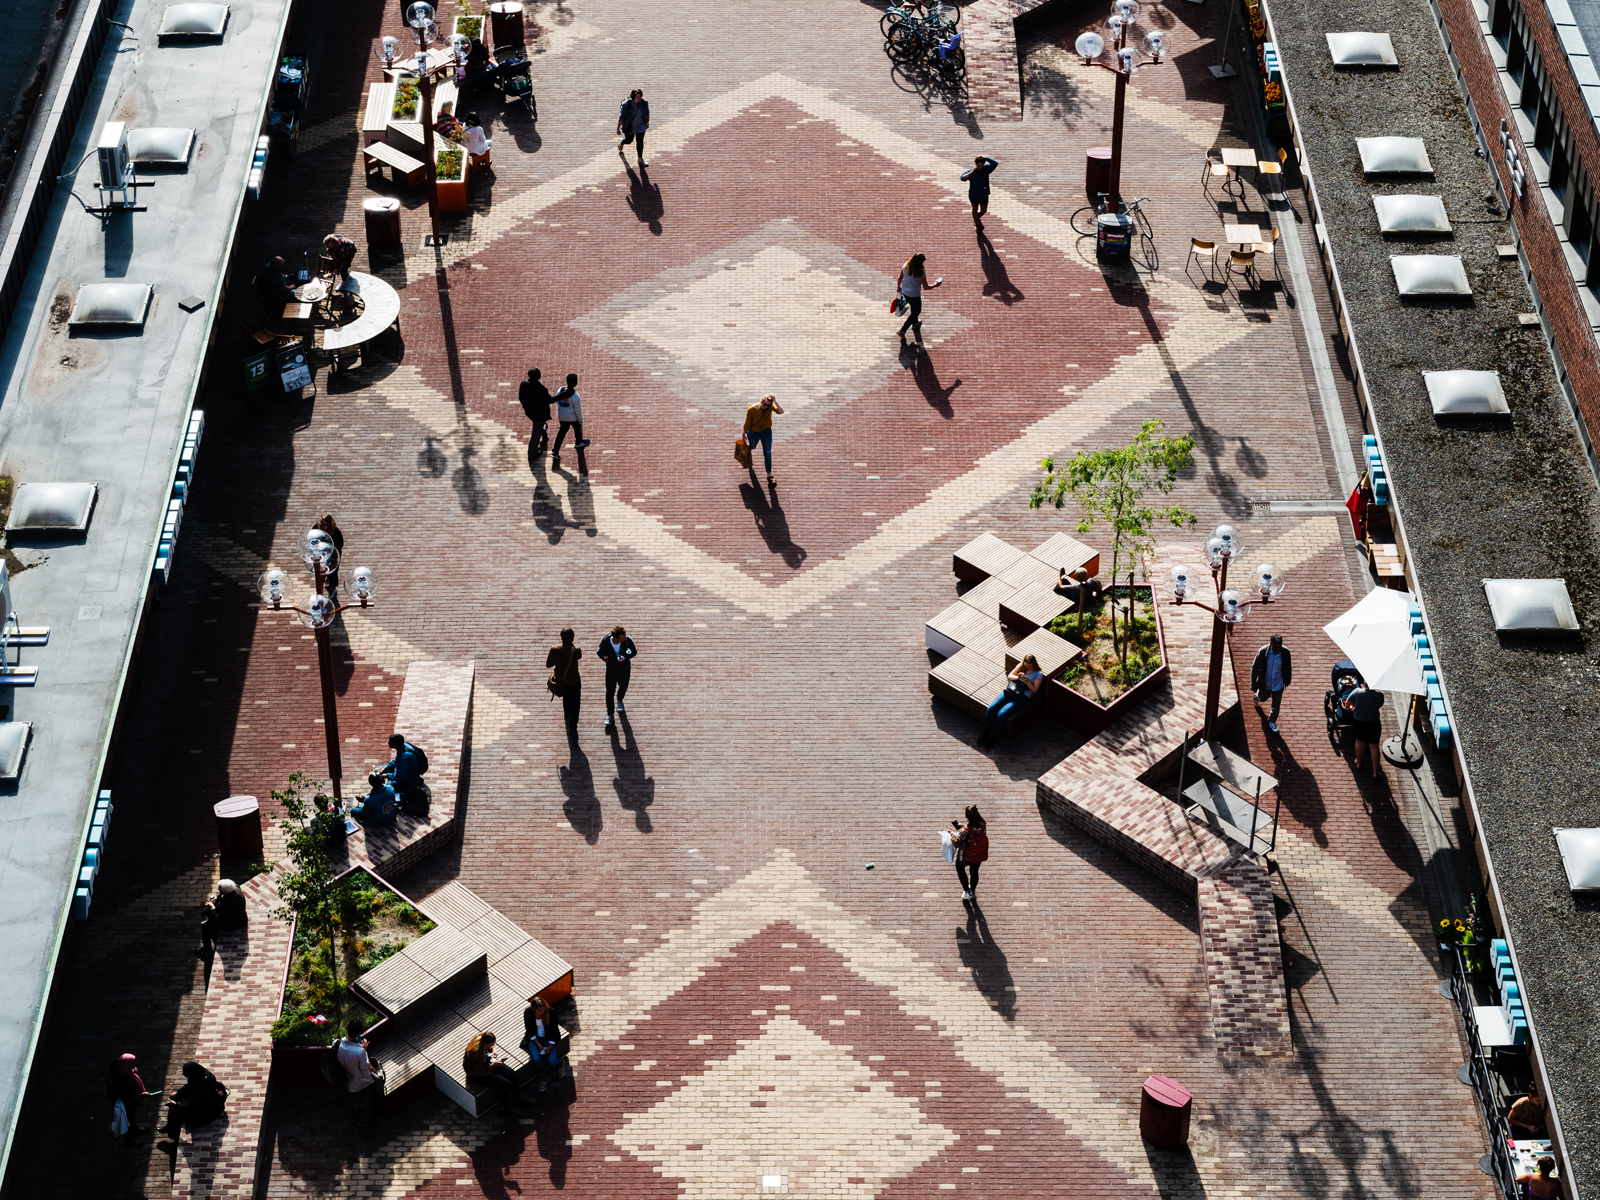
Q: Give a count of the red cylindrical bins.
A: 5